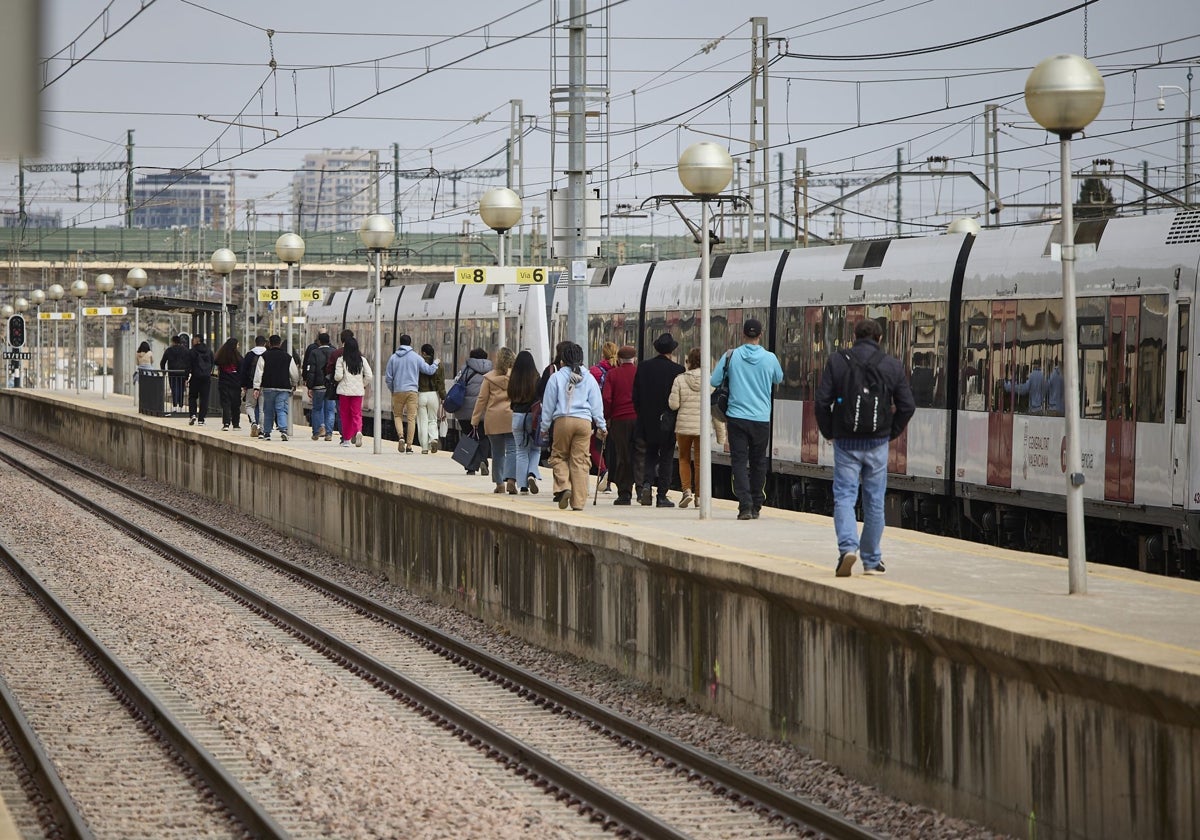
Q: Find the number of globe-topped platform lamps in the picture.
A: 14